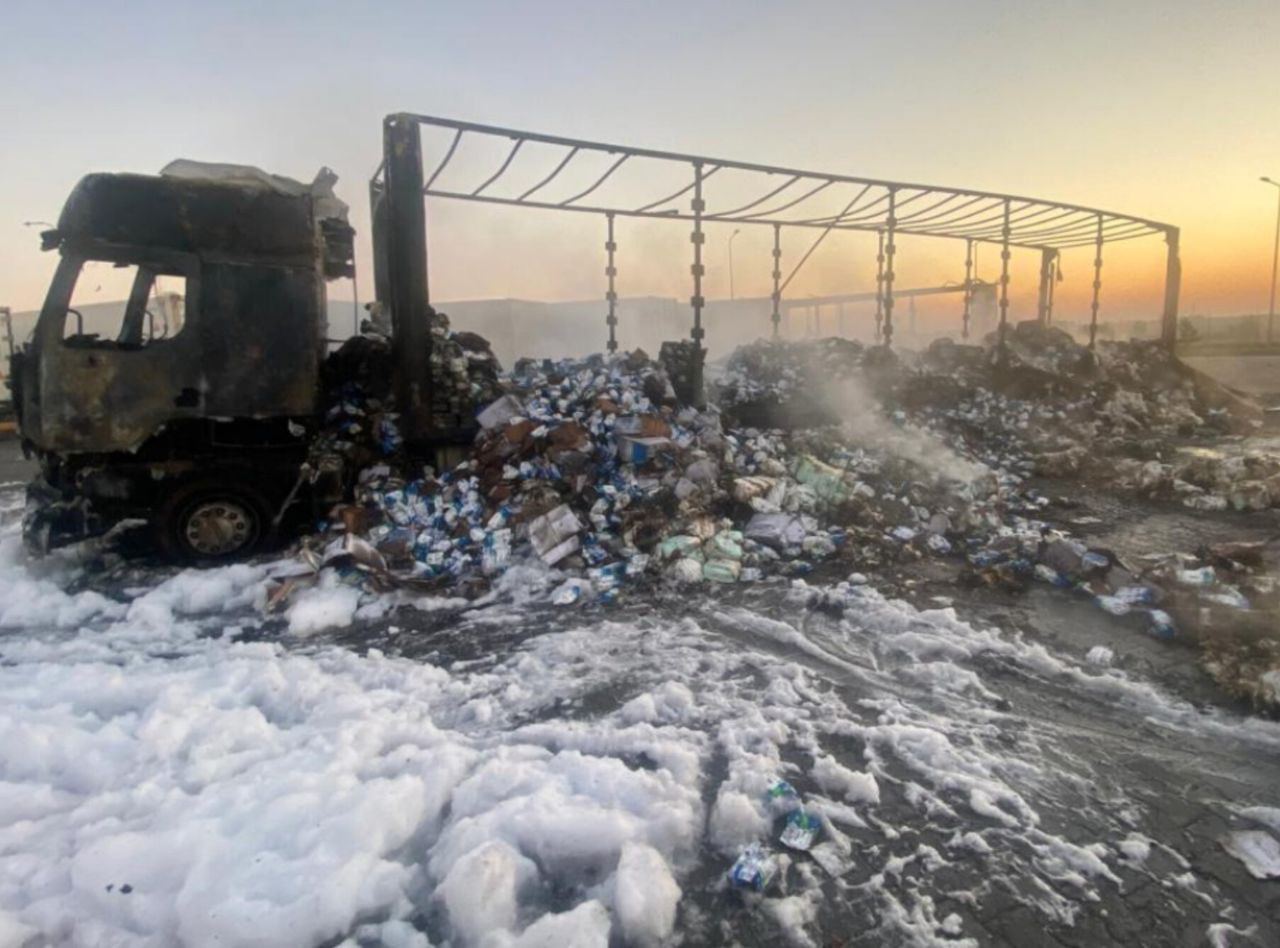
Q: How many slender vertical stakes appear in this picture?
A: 8